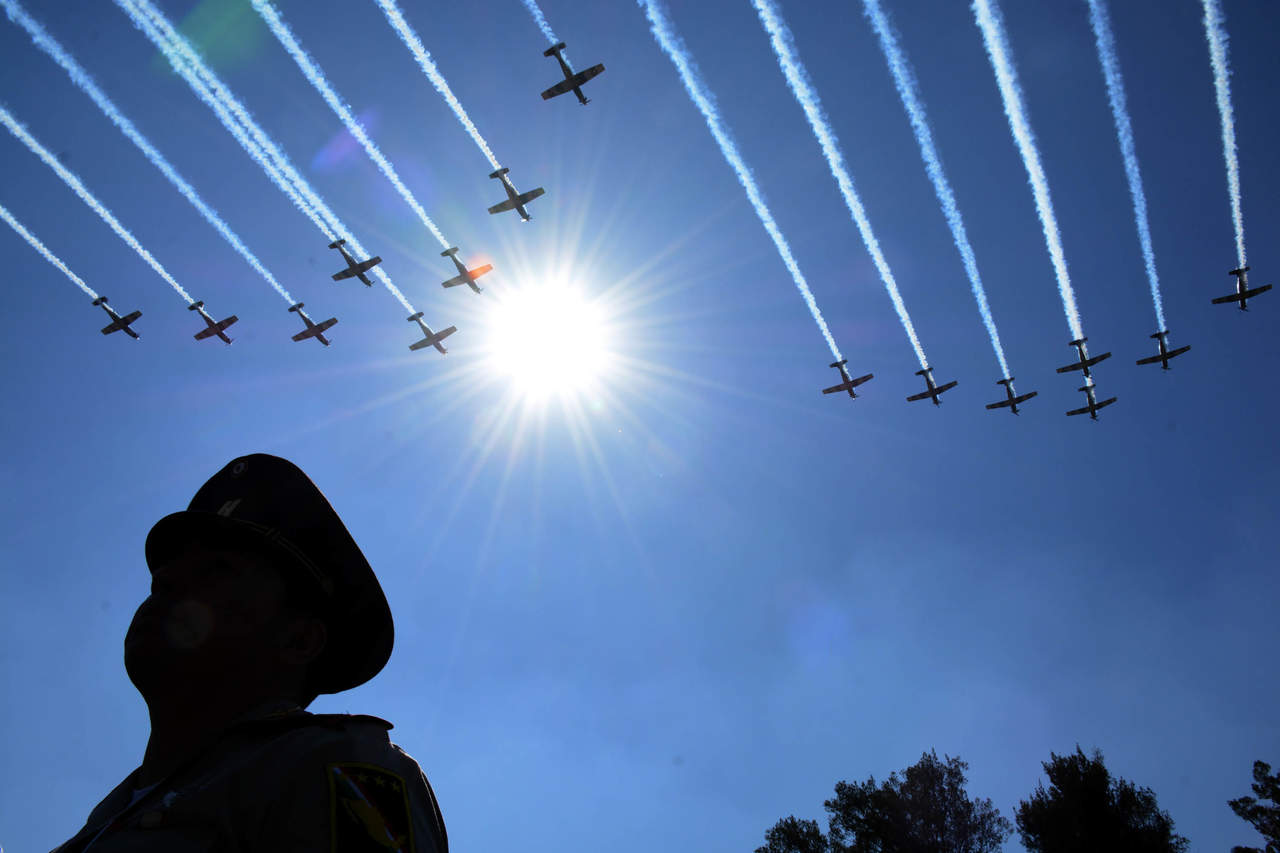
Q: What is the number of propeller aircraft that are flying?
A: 15